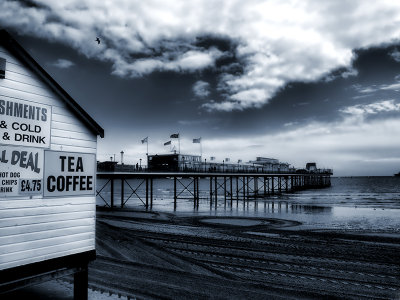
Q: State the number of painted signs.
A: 3